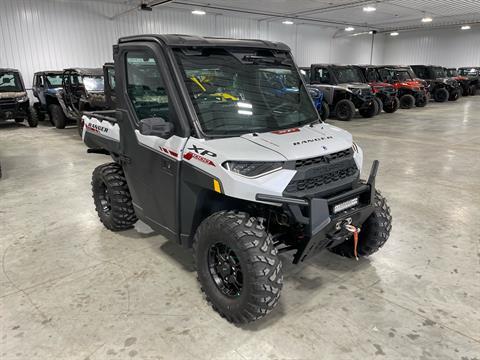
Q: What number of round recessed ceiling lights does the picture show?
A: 7